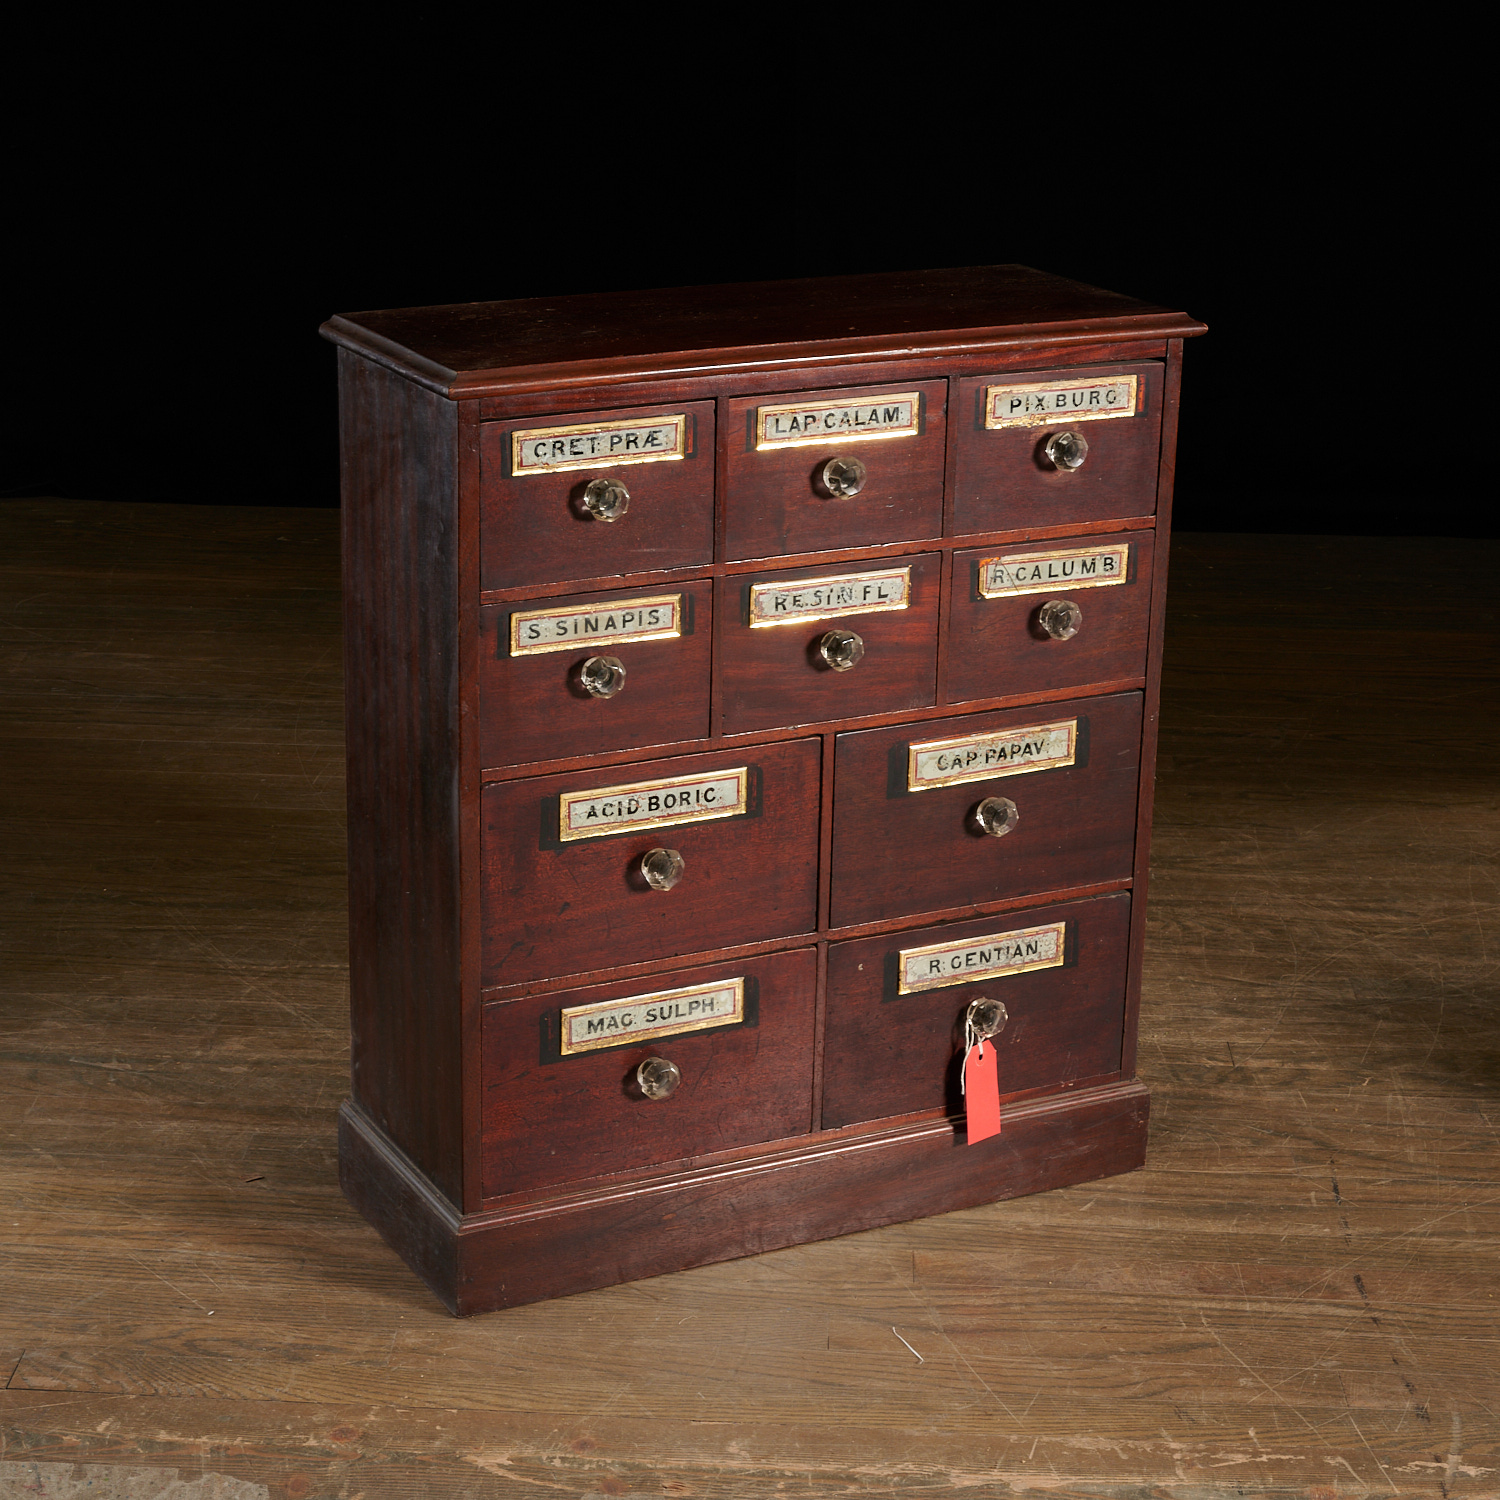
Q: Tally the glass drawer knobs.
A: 10